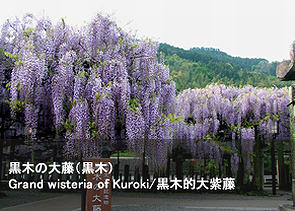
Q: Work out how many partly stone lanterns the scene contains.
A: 1